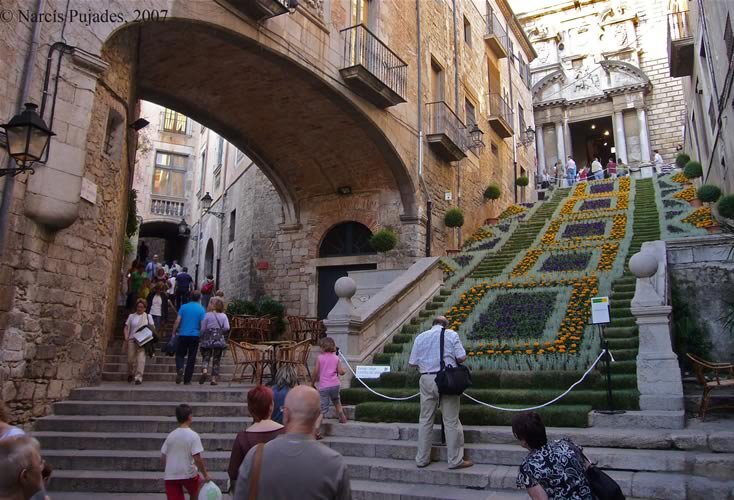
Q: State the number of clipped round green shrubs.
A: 8